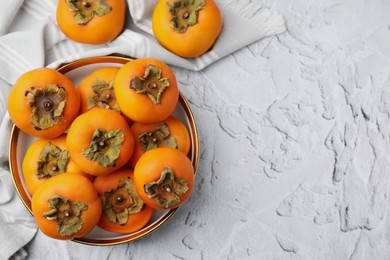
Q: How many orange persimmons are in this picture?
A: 11